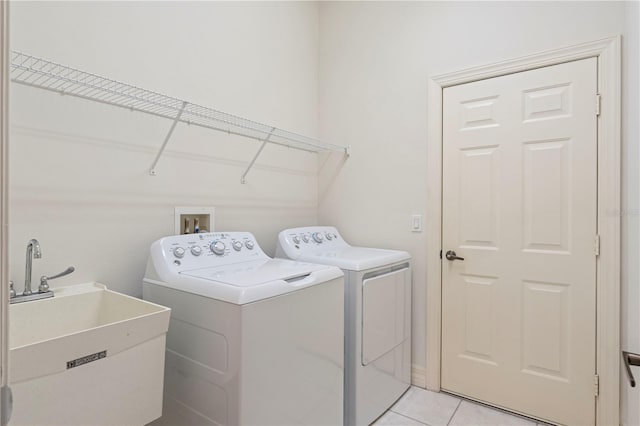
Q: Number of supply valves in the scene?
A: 2